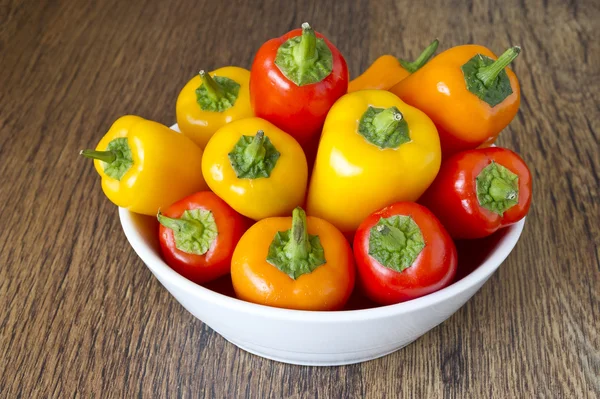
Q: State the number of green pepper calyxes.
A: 11